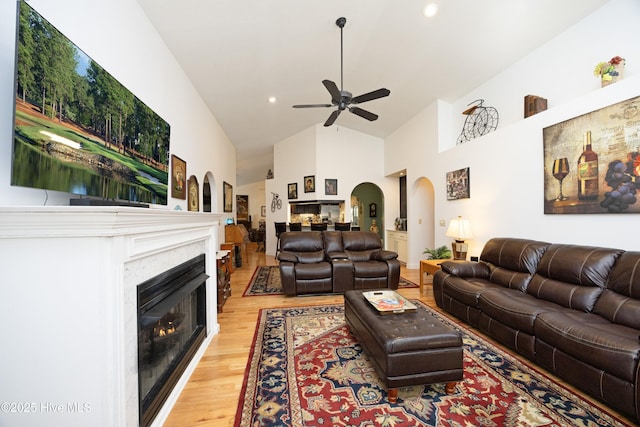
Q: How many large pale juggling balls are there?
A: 0